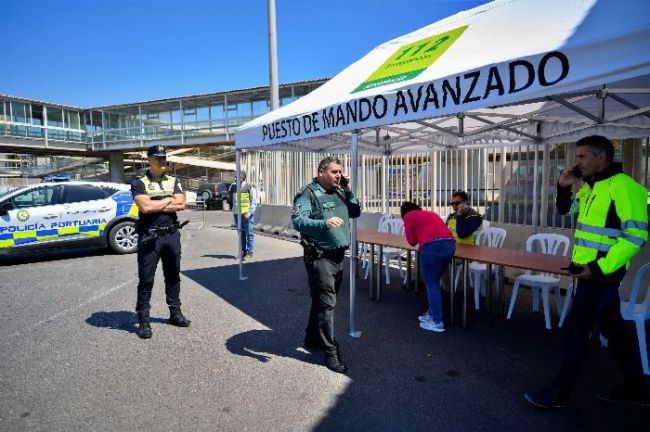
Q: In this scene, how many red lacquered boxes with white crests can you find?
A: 0